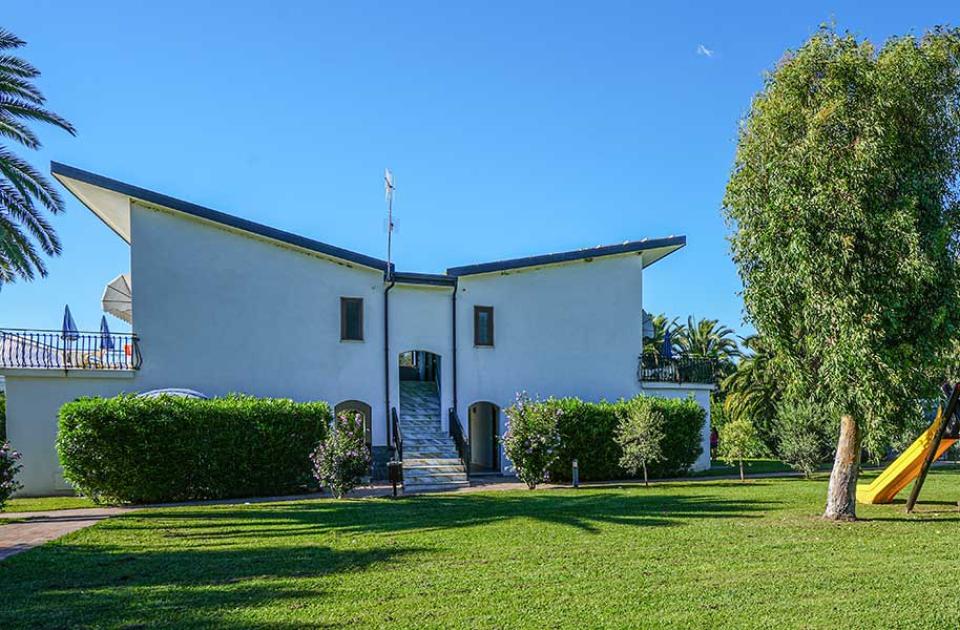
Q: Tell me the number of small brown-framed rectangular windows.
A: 2